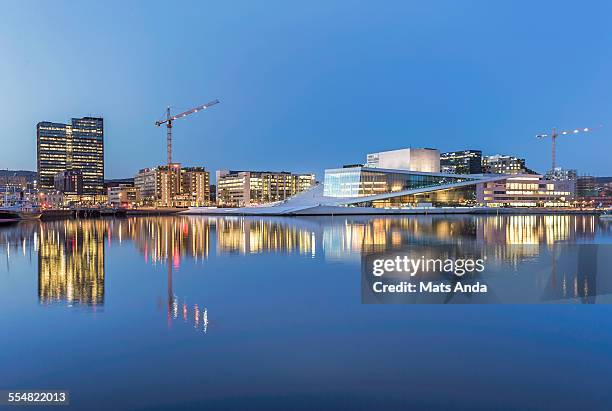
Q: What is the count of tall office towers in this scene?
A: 2